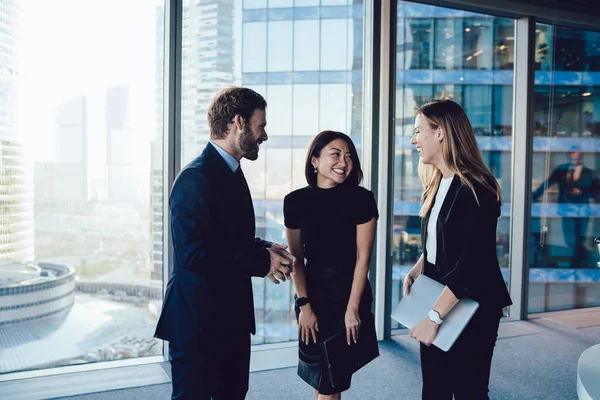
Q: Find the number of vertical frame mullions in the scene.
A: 3